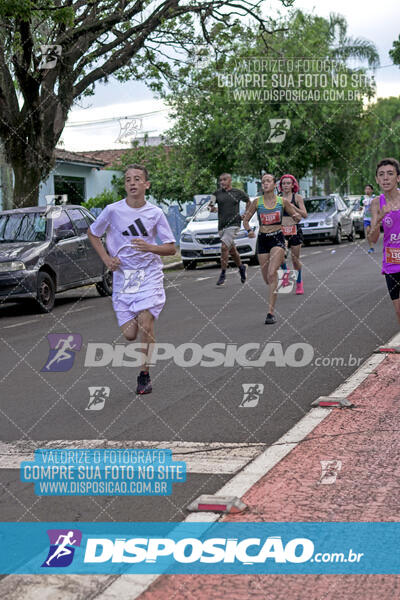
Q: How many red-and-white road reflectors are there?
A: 3